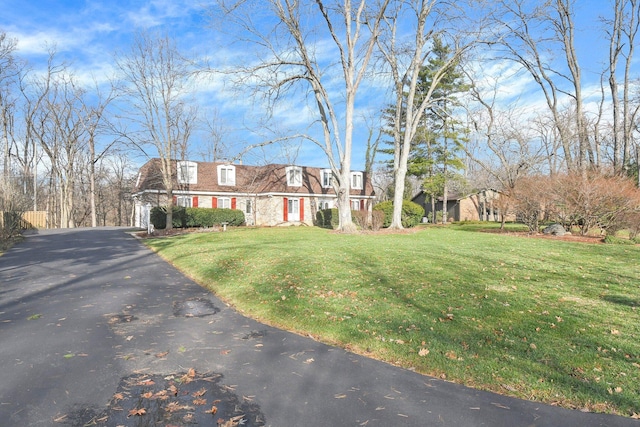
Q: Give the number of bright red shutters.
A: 8